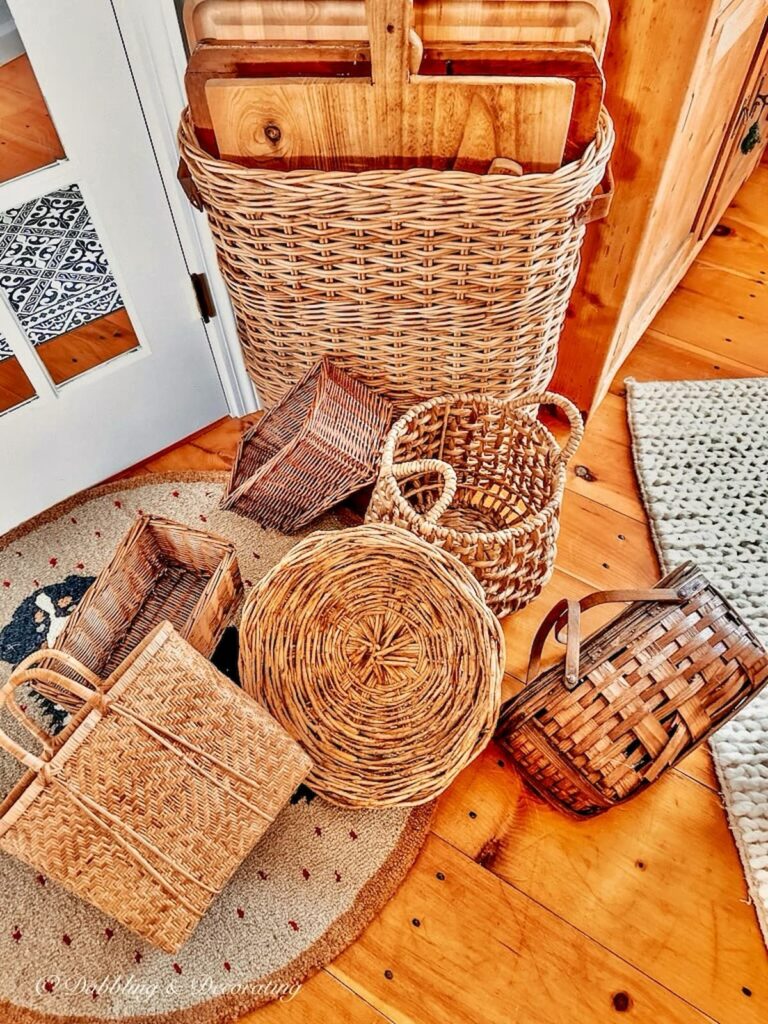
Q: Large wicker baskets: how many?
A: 1